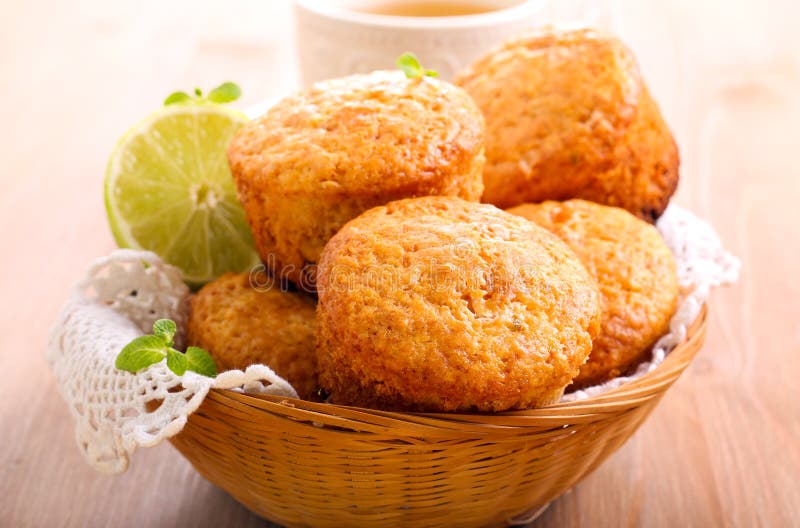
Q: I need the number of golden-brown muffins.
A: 5